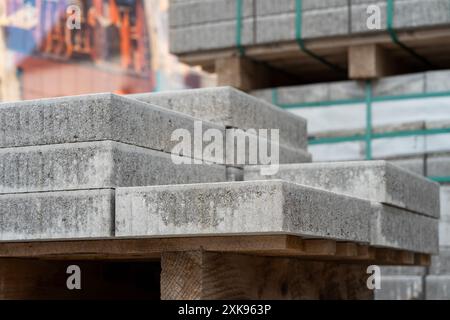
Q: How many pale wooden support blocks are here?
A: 3